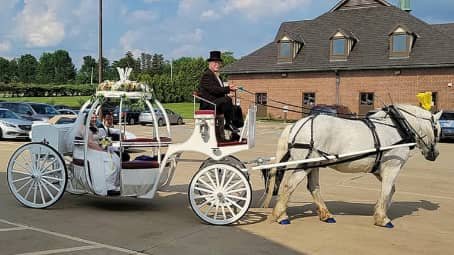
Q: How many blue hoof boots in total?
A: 3